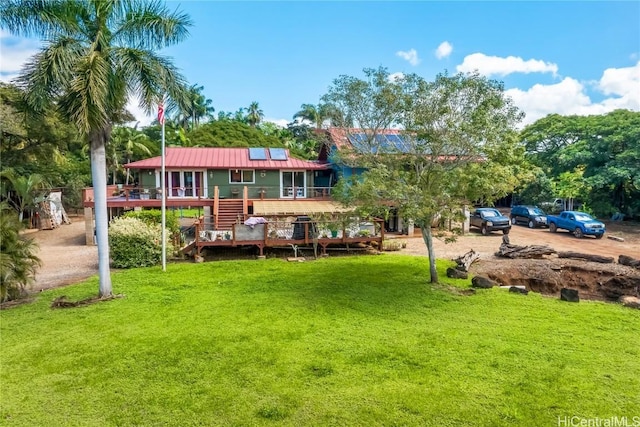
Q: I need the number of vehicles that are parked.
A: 3